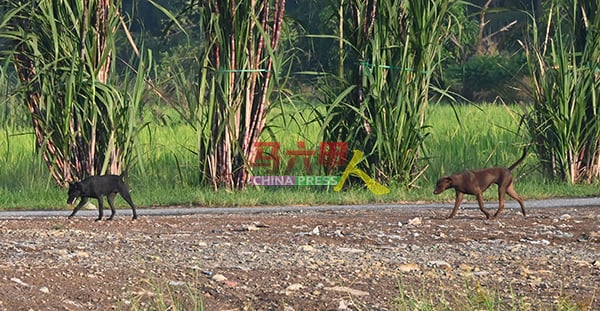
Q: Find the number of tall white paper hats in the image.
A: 0